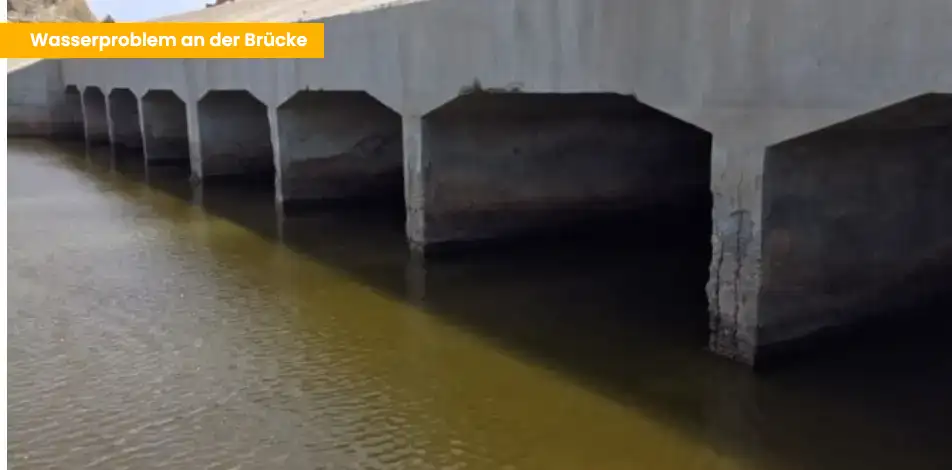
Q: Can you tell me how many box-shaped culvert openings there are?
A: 8